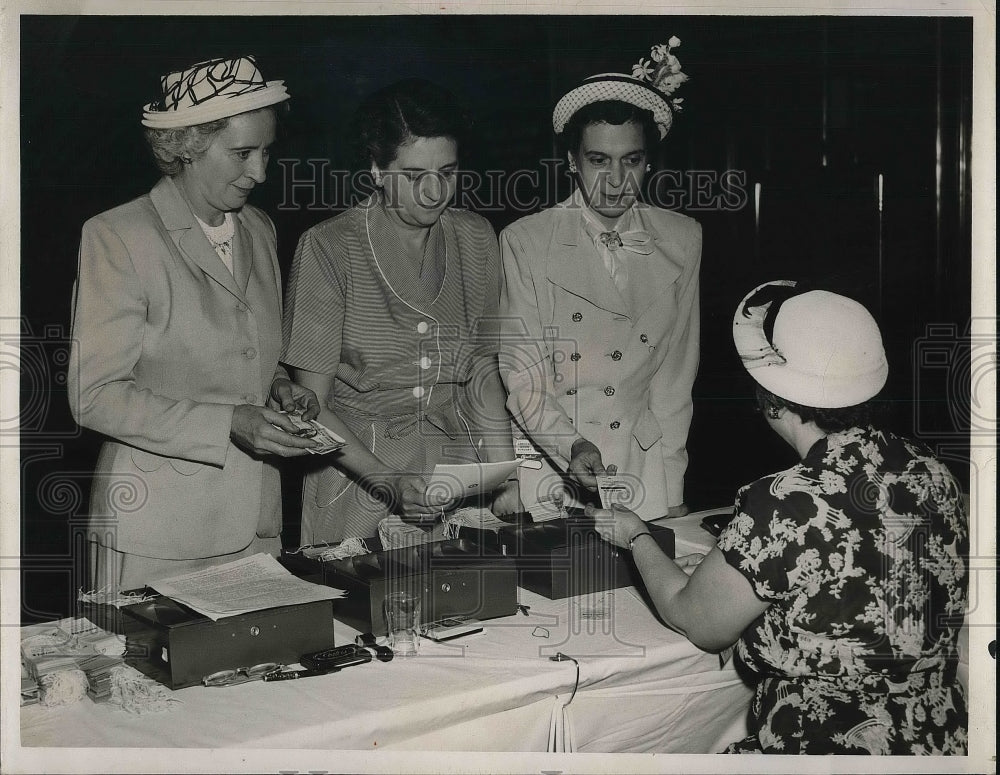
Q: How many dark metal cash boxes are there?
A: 3